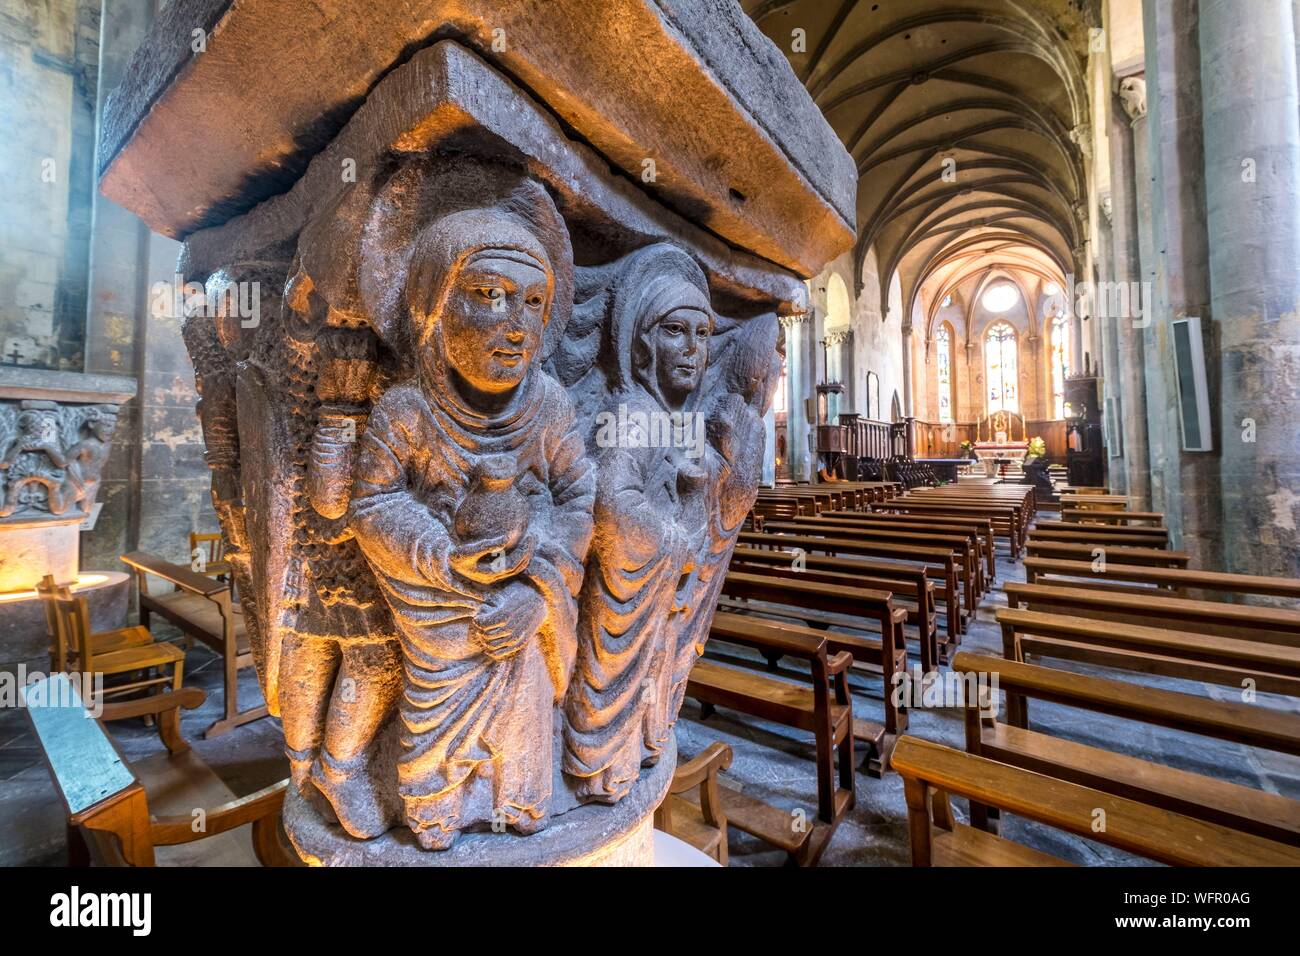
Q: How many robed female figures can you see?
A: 2